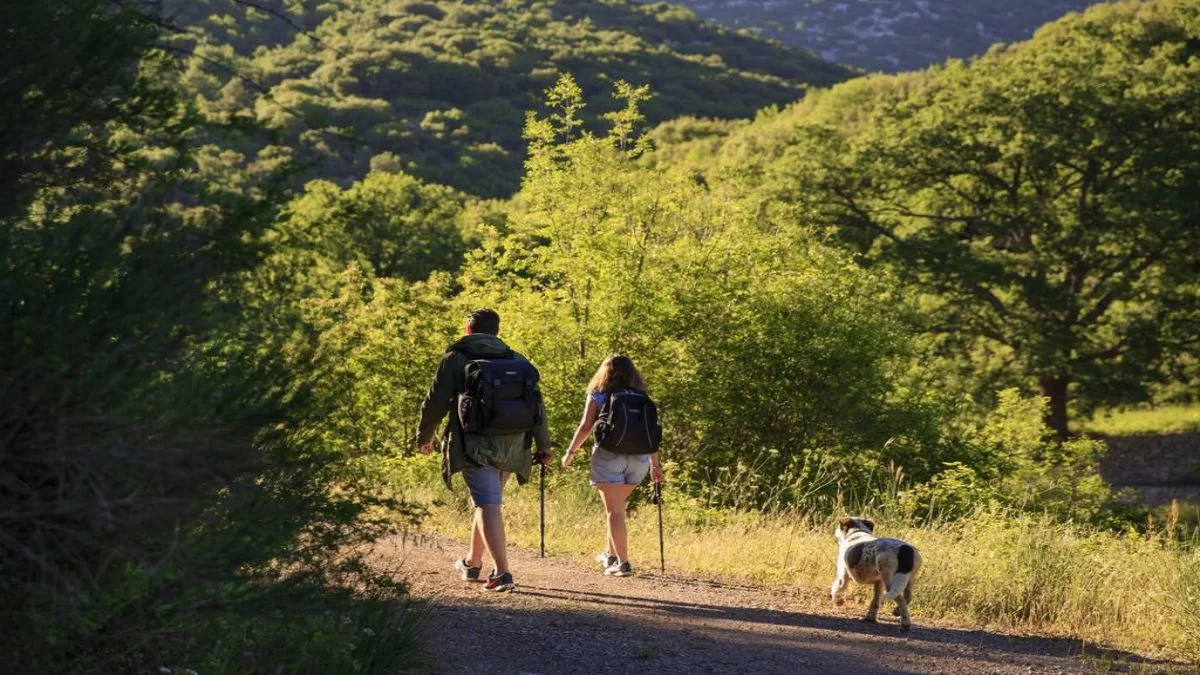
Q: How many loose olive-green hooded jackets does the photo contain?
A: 1